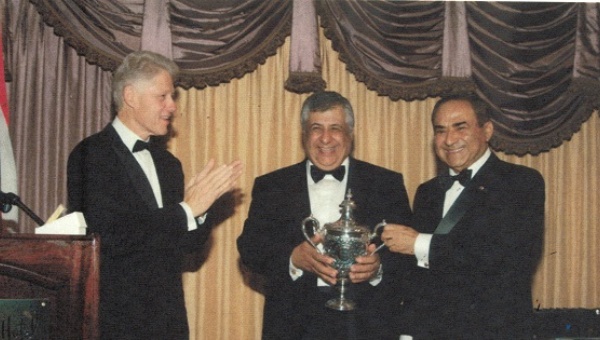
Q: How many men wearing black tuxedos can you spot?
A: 3